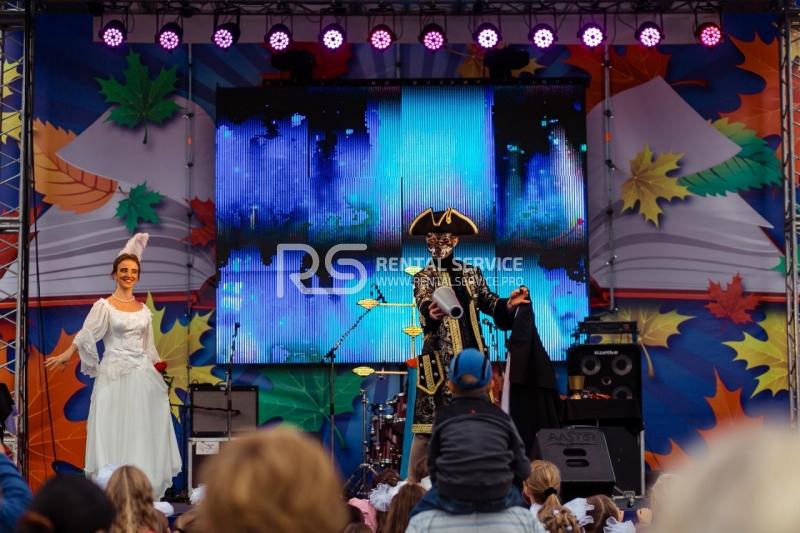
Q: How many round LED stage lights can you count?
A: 12